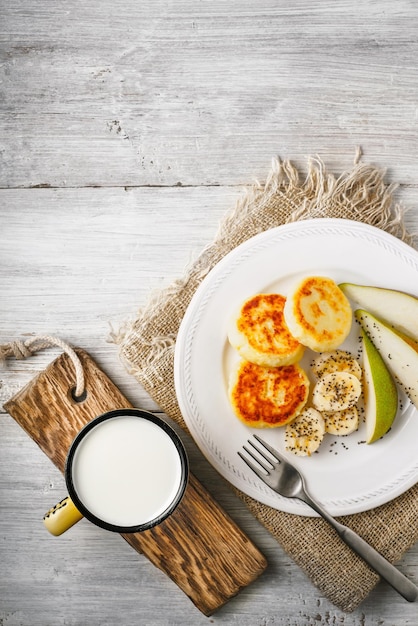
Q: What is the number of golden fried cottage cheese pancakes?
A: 3